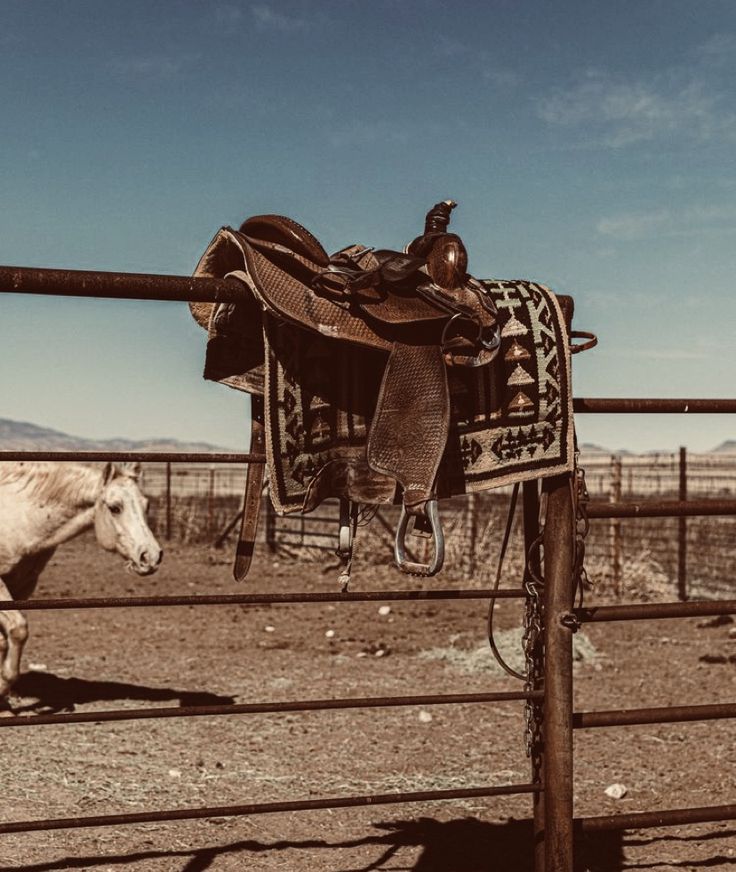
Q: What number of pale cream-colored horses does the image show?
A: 1